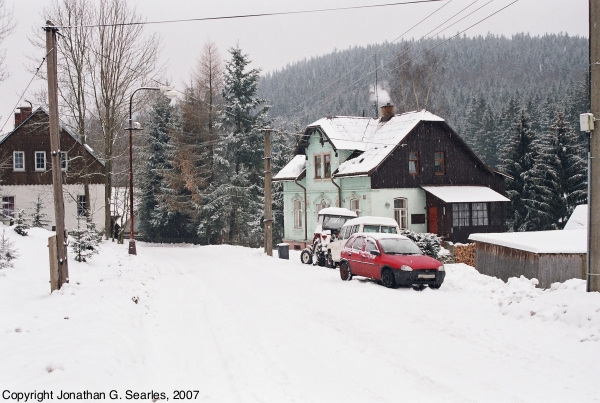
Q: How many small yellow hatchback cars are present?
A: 0